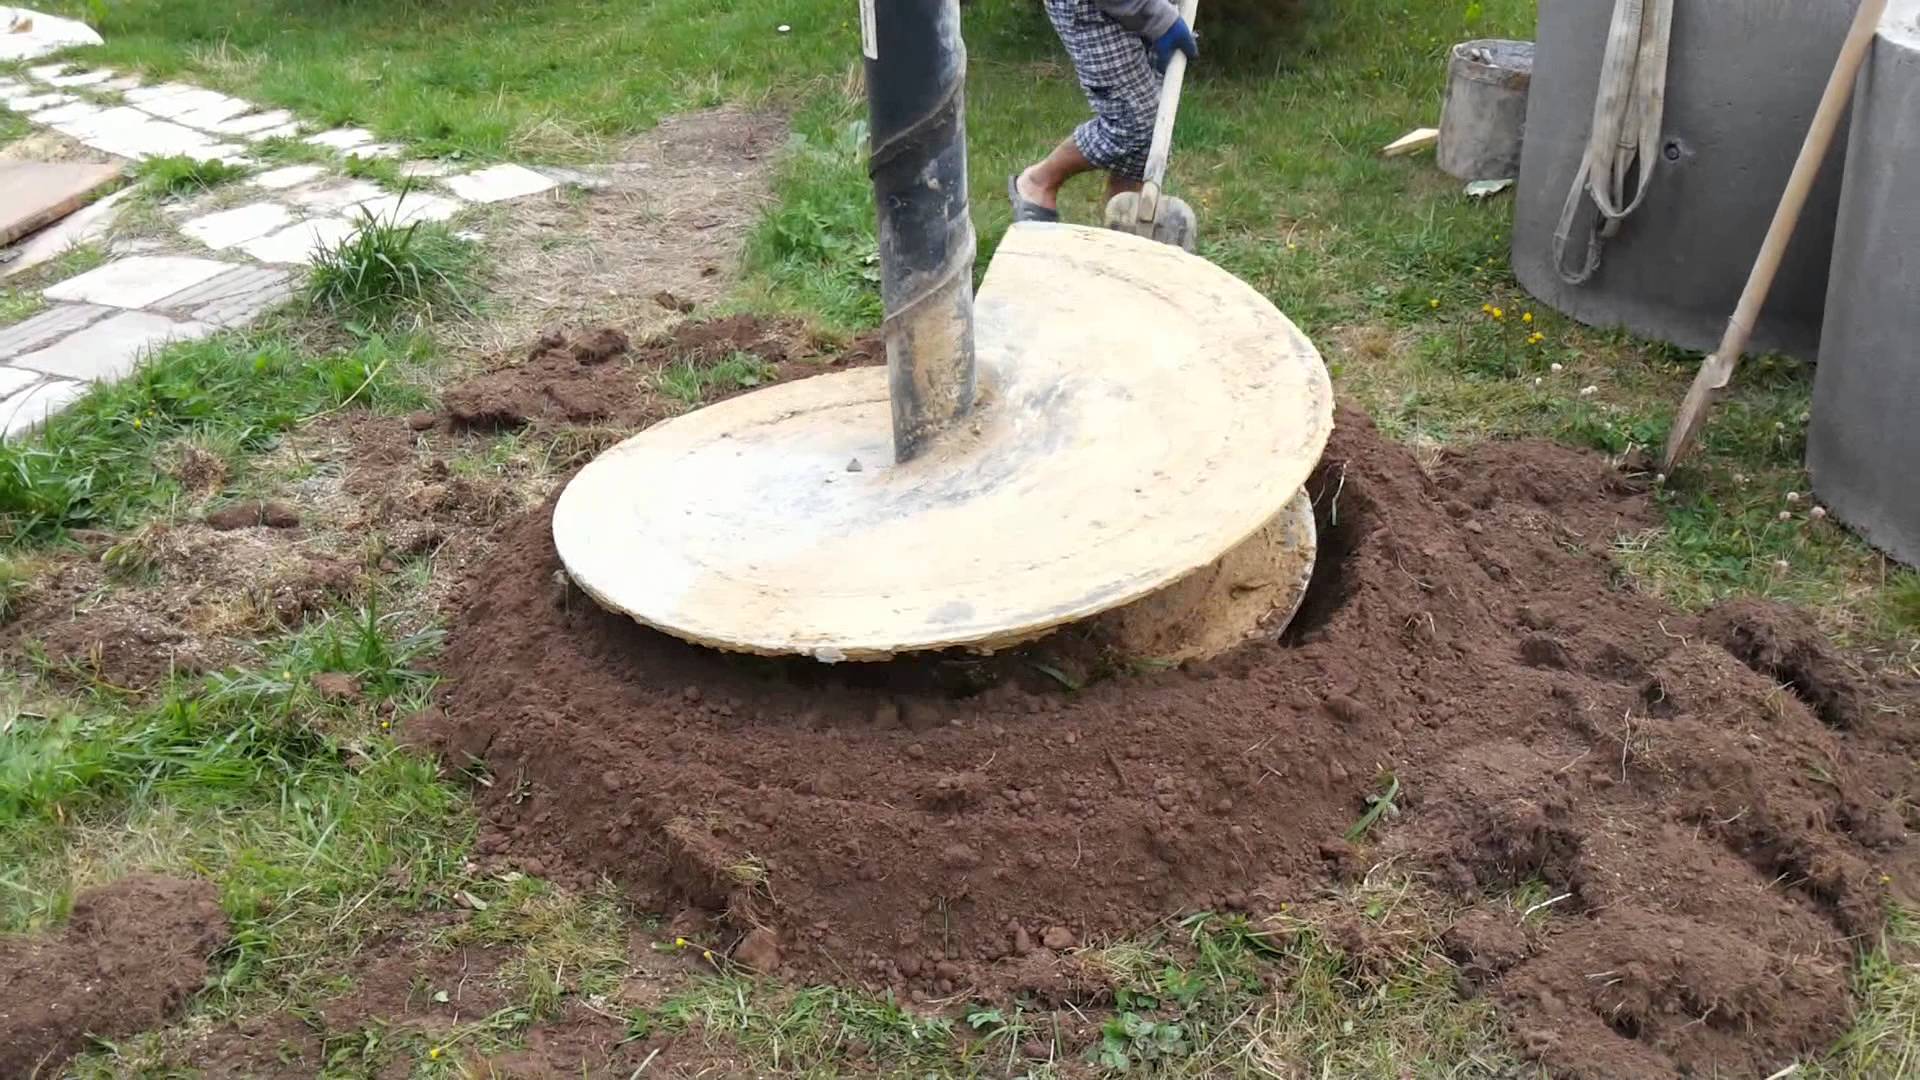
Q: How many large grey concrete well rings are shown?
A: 2